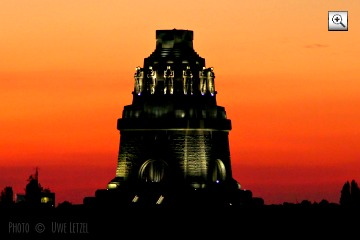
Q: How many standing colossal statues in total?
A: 6